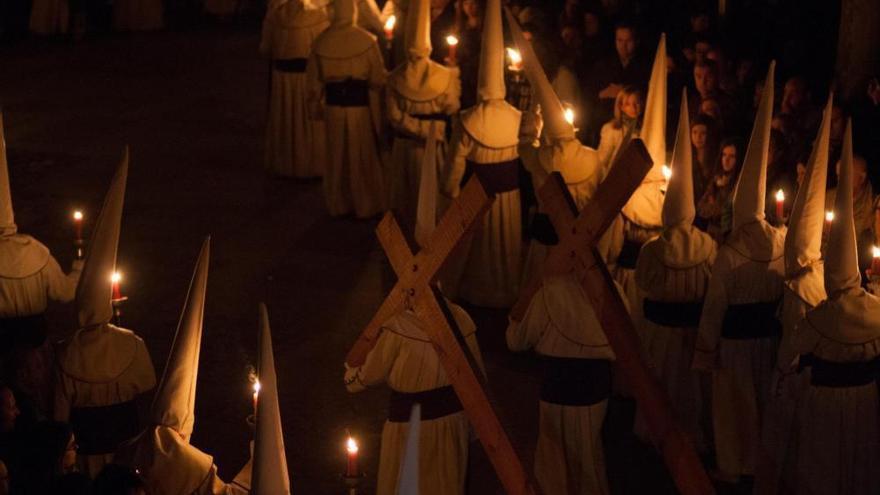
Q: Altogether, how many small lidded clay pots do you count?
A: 0